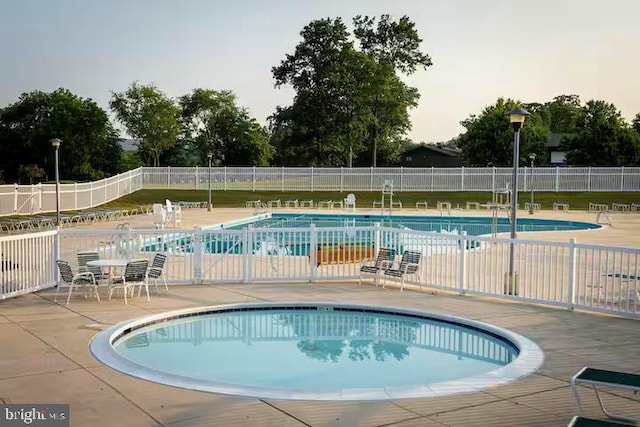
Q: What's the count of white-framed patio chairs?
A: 6